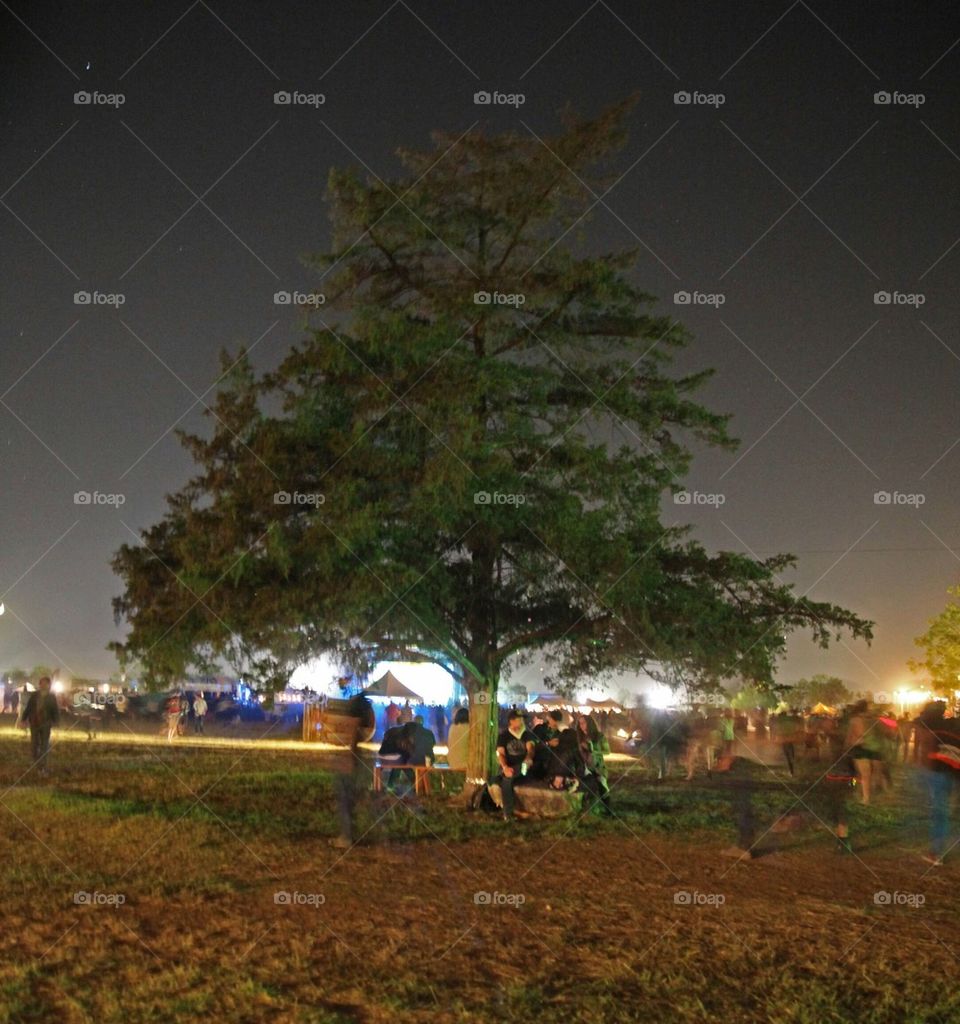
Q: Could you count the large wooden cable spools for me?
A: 1